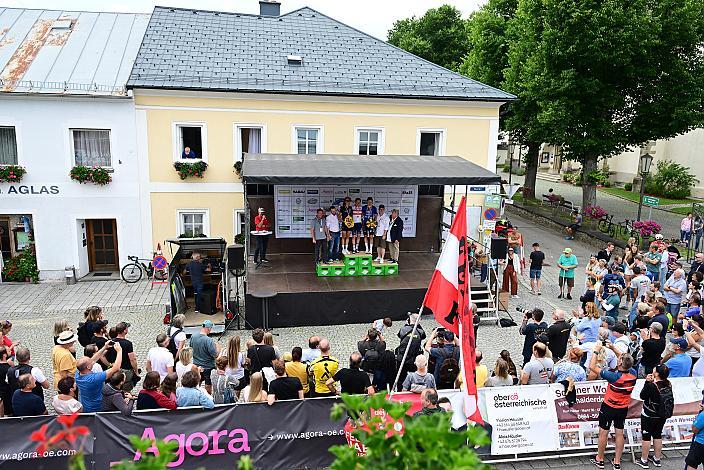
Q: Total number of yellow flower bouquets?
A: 2